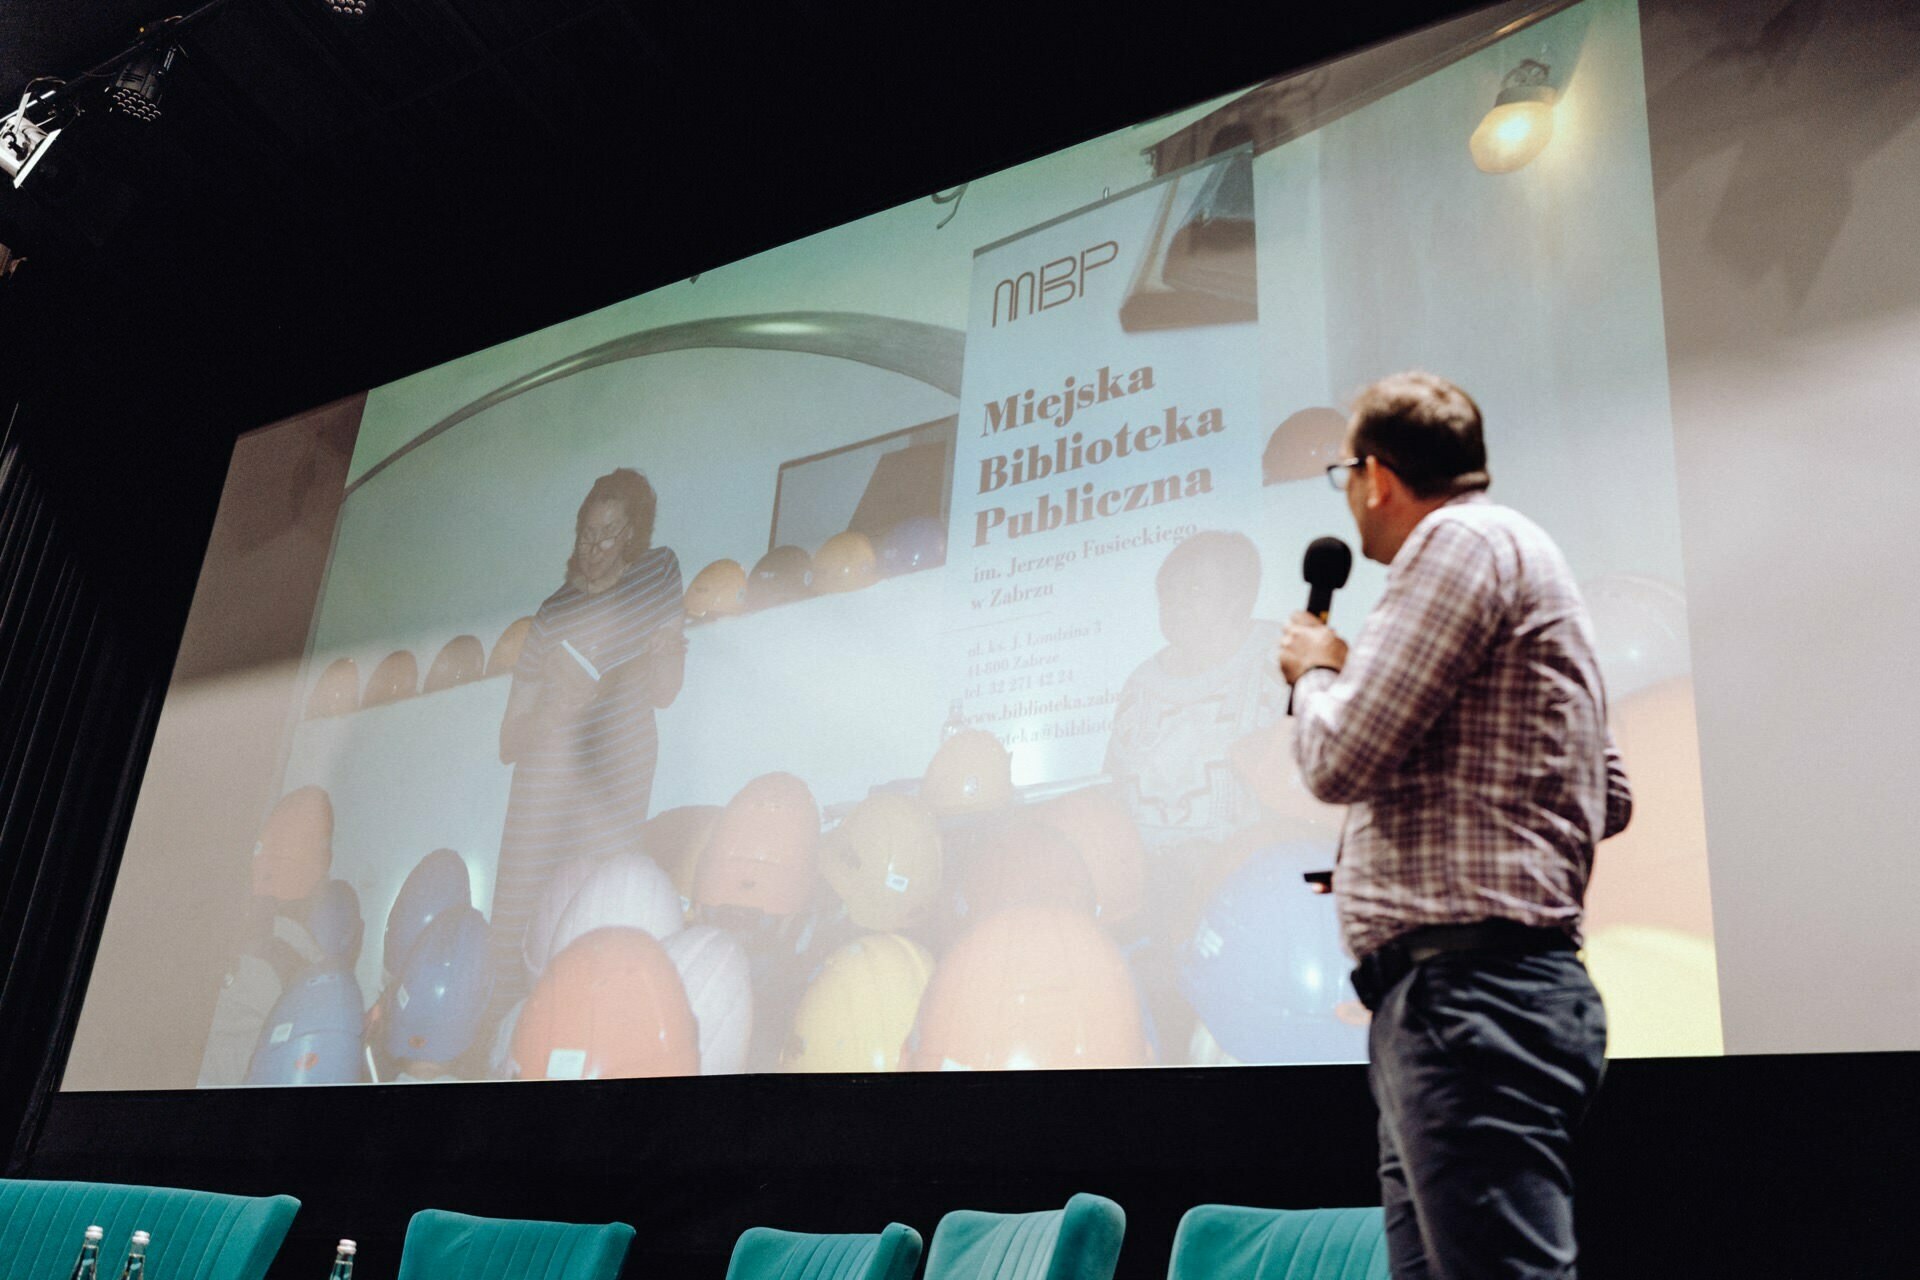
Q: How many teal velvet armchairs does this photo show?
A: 5